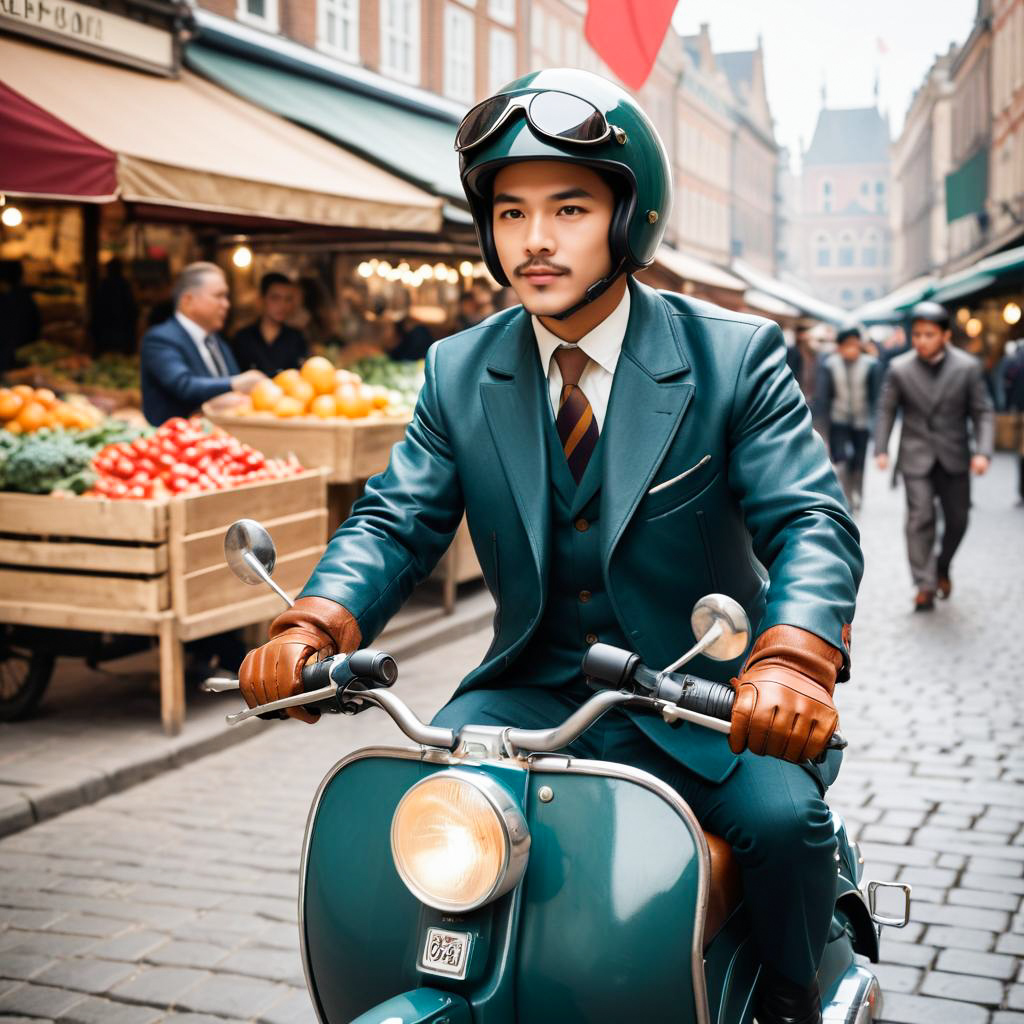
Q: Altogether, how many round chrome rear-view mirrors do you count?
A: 2